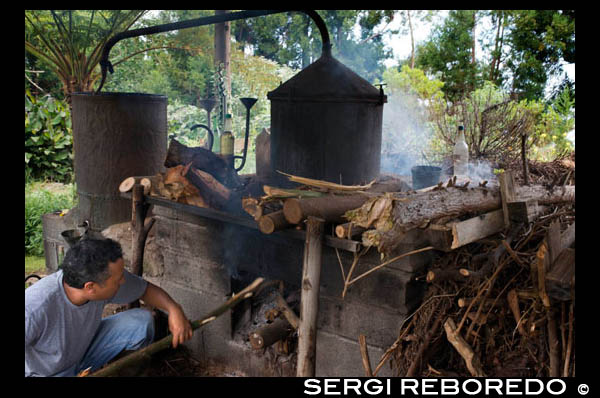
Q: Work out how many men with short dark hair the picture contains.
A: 1